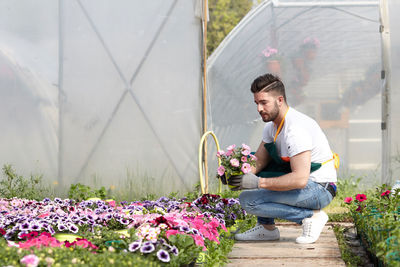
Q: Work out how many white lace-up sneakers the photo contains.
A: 2